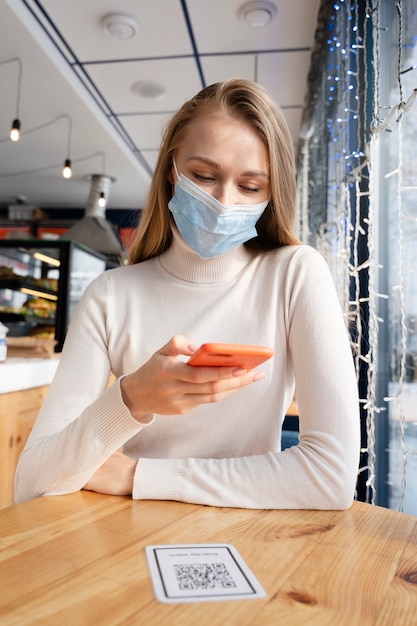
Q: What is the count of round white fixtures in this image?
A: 3